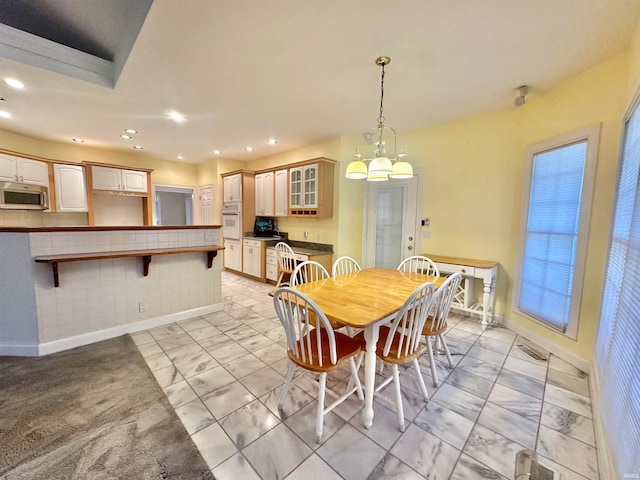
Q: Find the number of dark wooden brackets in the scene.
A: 3